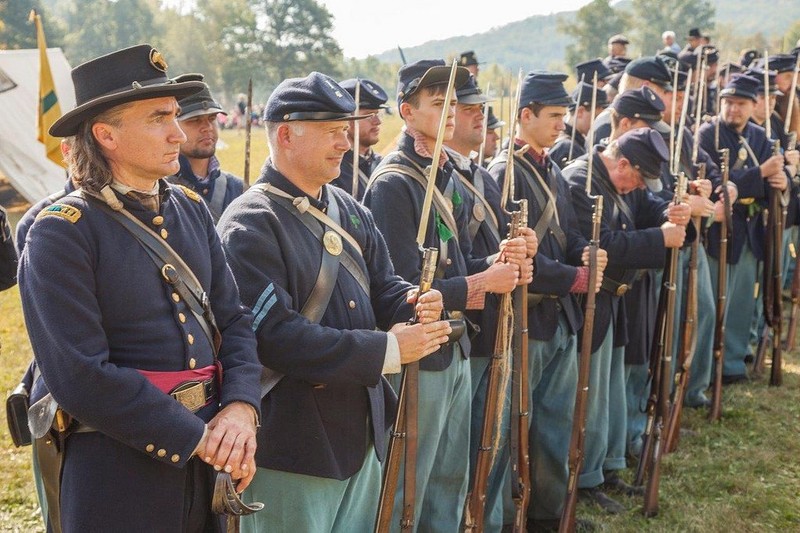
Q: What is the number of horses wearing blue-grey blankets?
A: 0